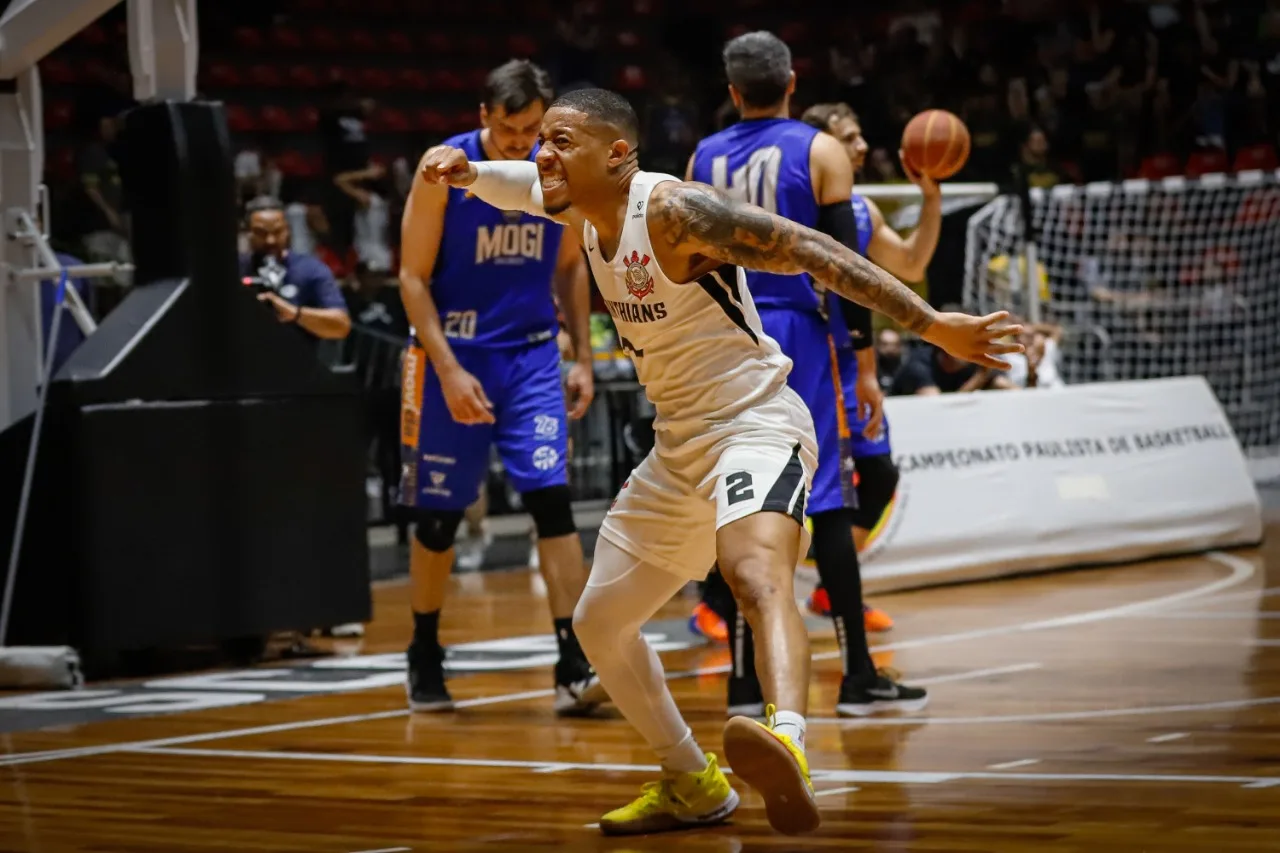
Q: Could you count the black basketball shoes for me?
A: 4